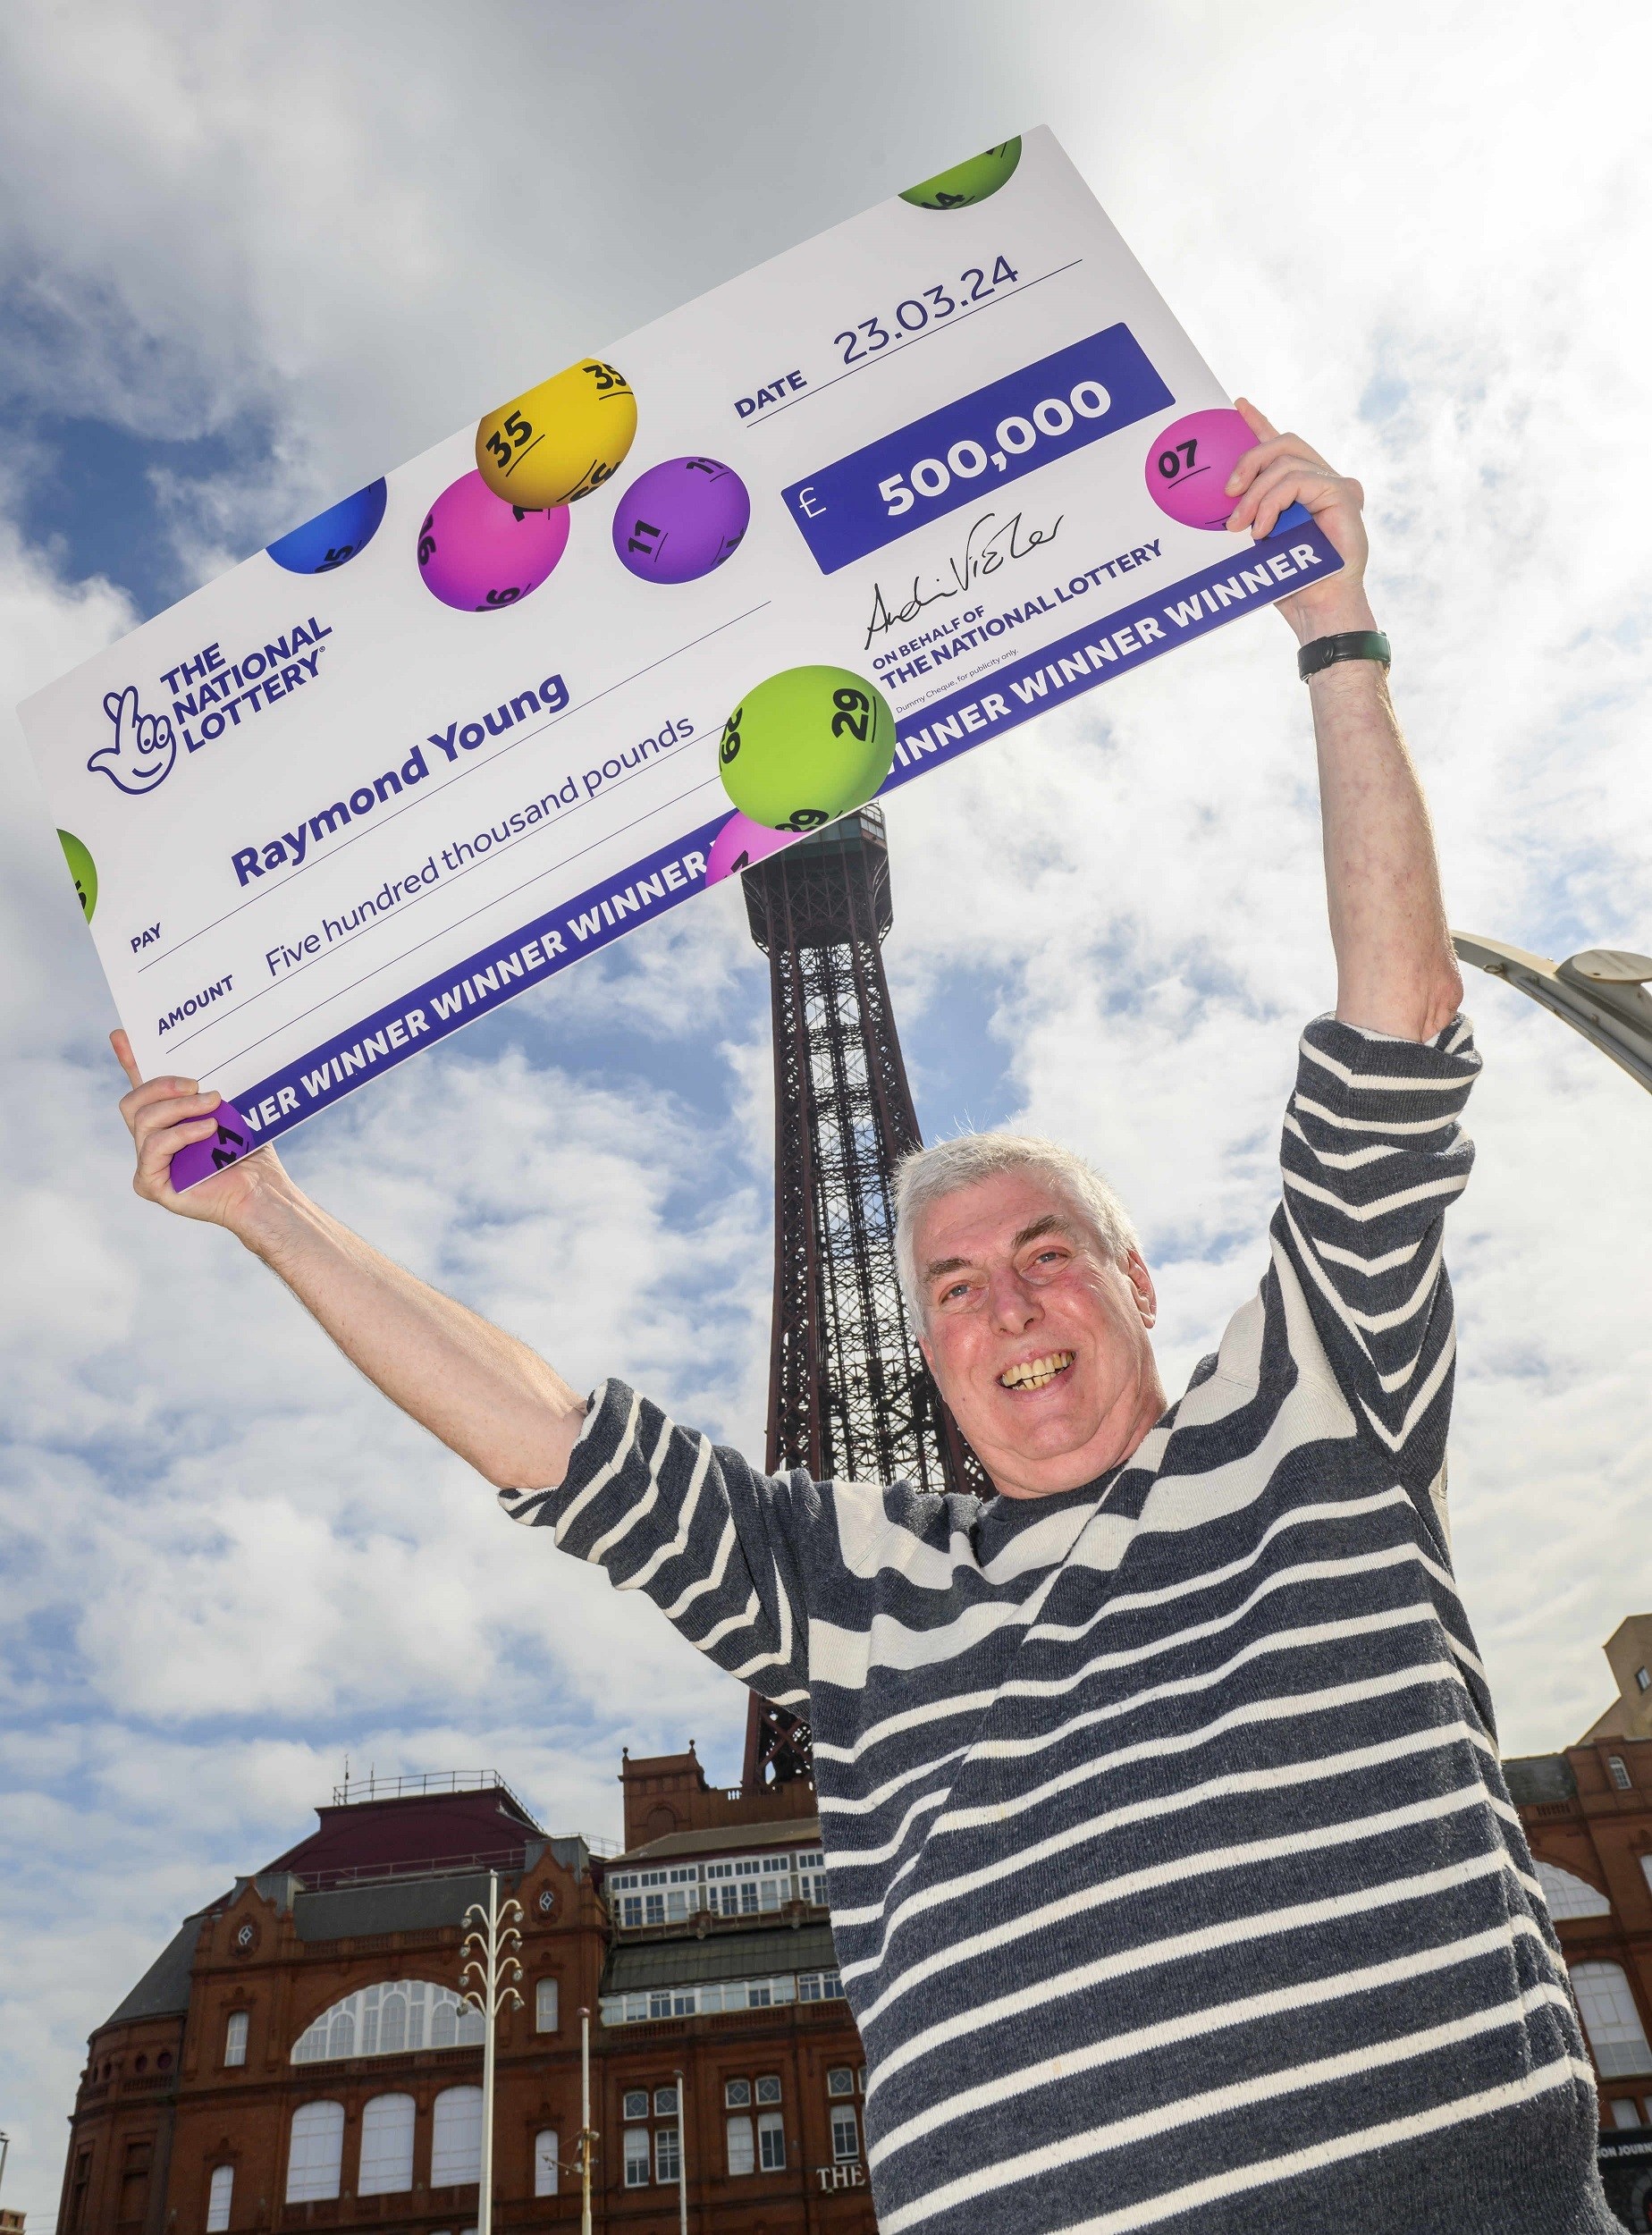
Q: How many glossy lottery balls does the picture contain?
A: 11